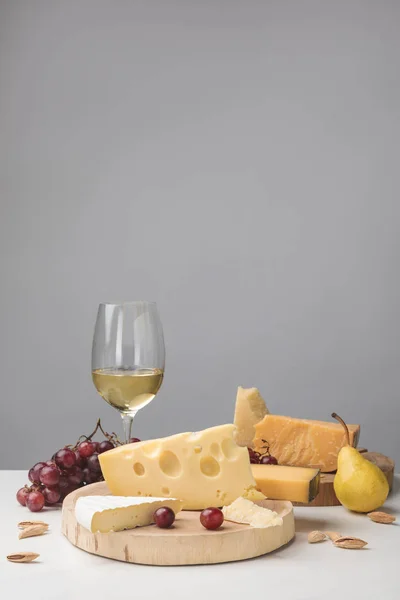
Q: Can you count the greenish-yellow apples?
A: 0